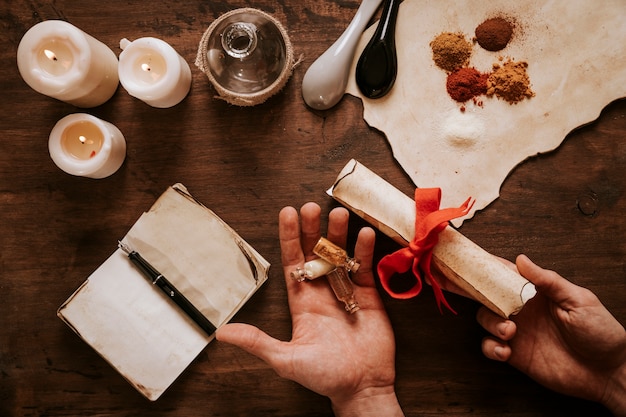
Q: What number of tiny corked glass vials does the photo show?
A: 3